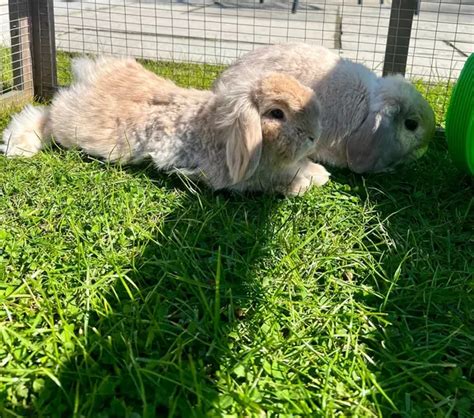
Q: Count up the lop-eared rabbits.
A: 2